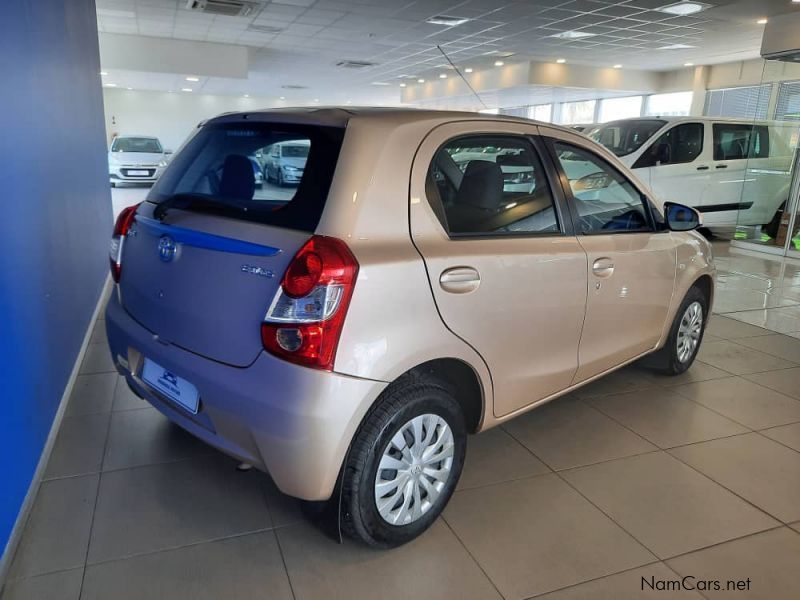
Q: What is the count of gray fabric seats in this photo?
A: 2